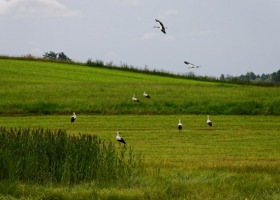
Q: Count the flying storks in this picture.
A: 2